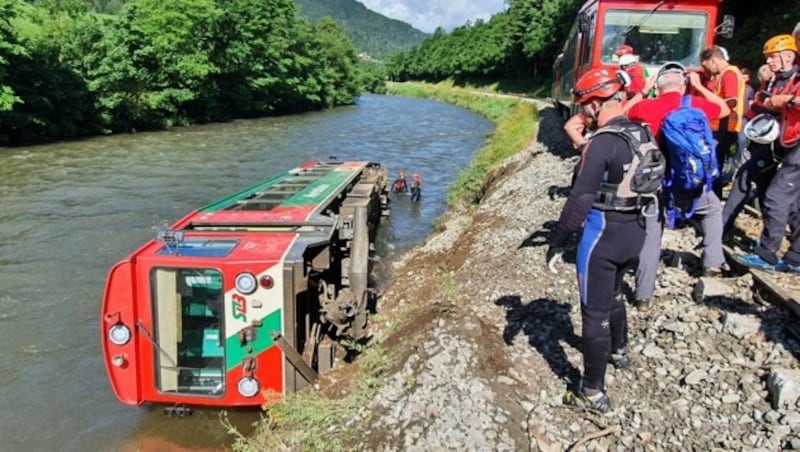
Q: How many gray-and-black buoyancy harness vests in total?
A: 1